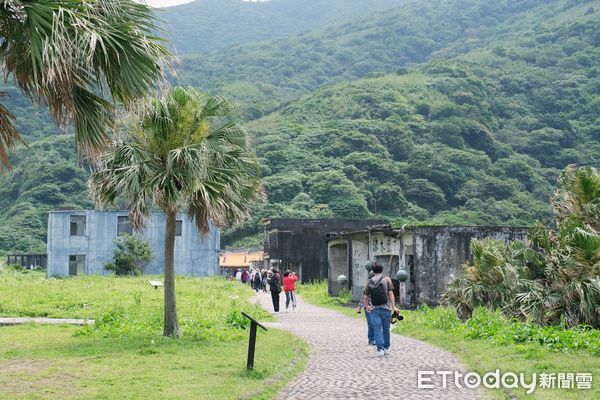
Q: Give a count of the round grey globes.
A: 3